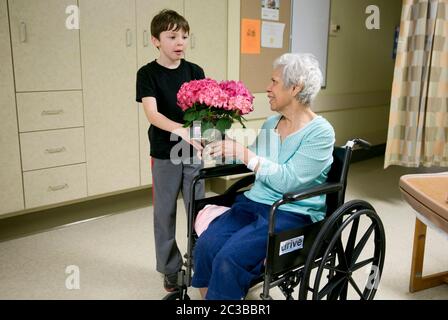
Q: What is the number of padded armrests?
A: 2